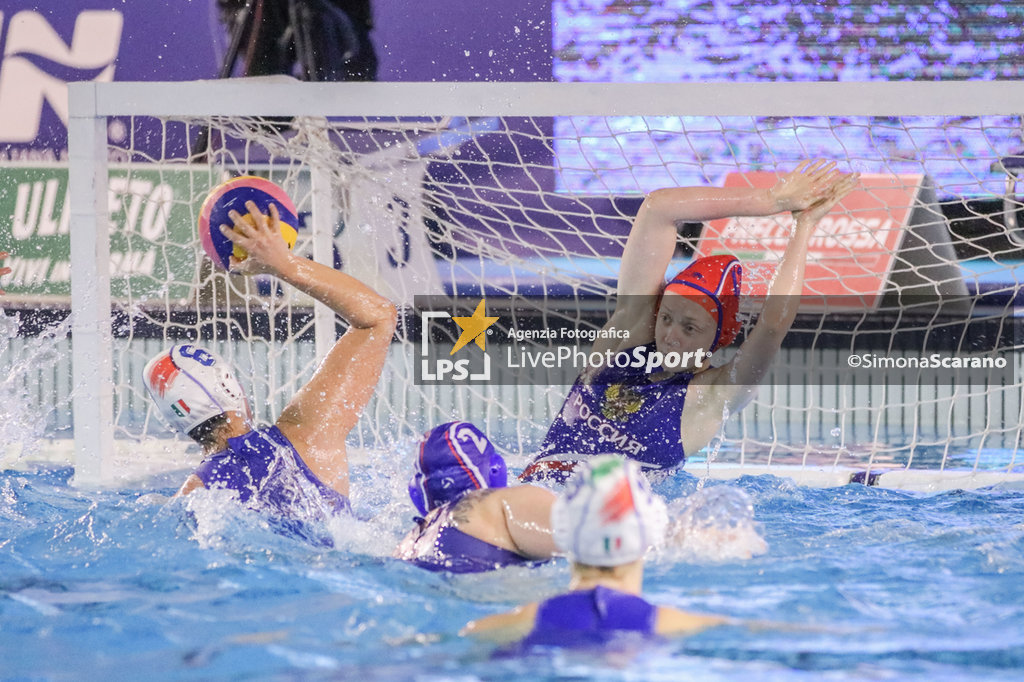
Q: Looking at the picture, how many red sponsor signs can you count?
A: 1